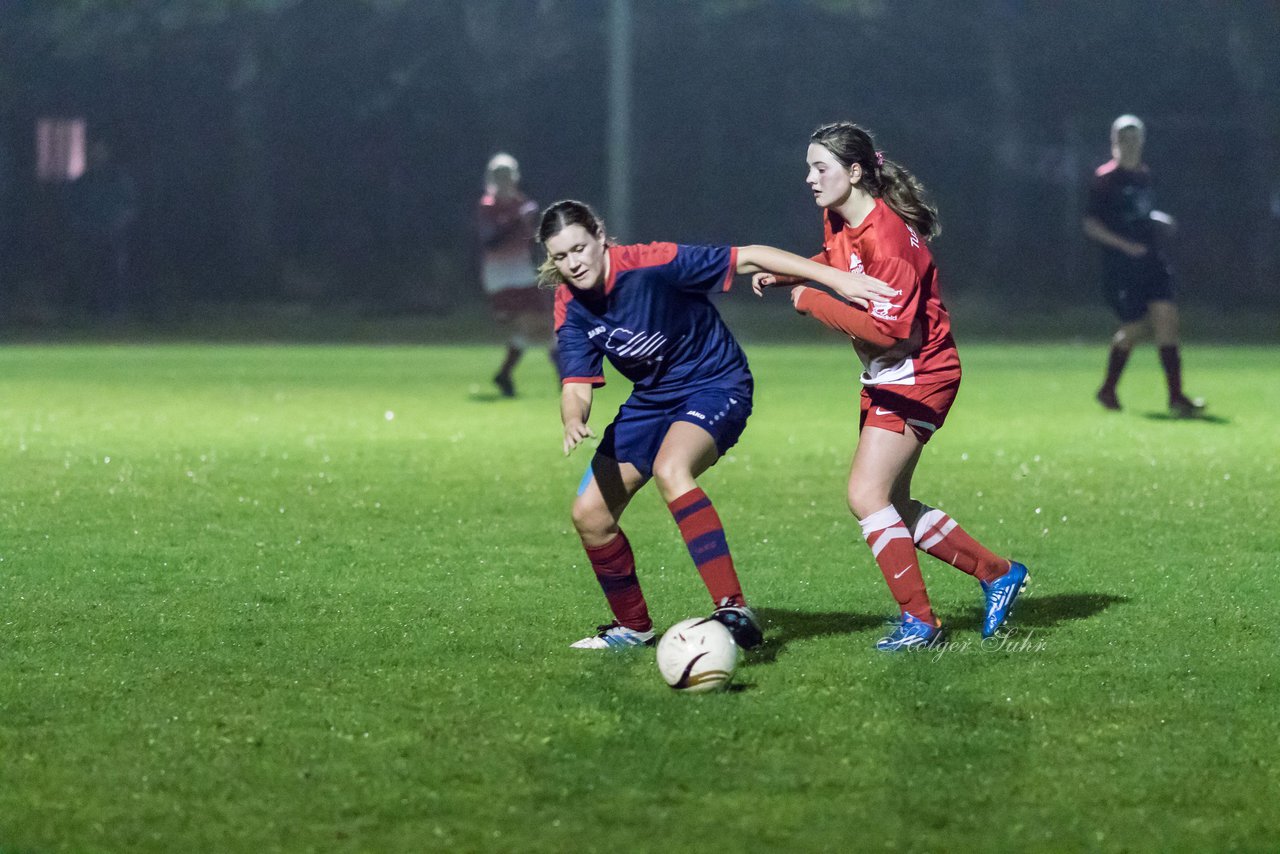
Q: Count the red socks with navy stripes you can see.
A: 2